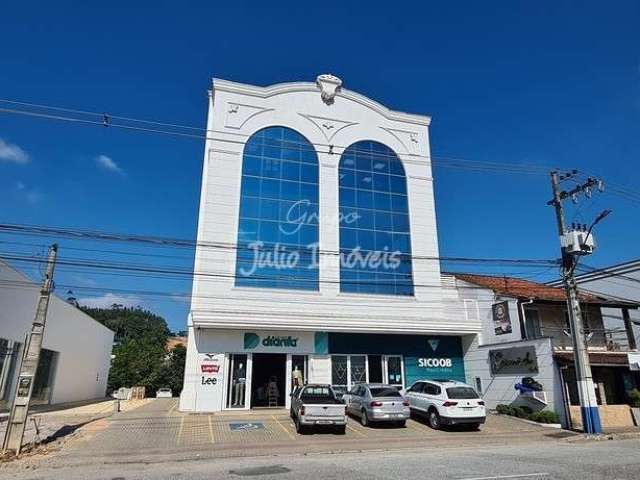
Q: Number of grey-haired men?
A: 0